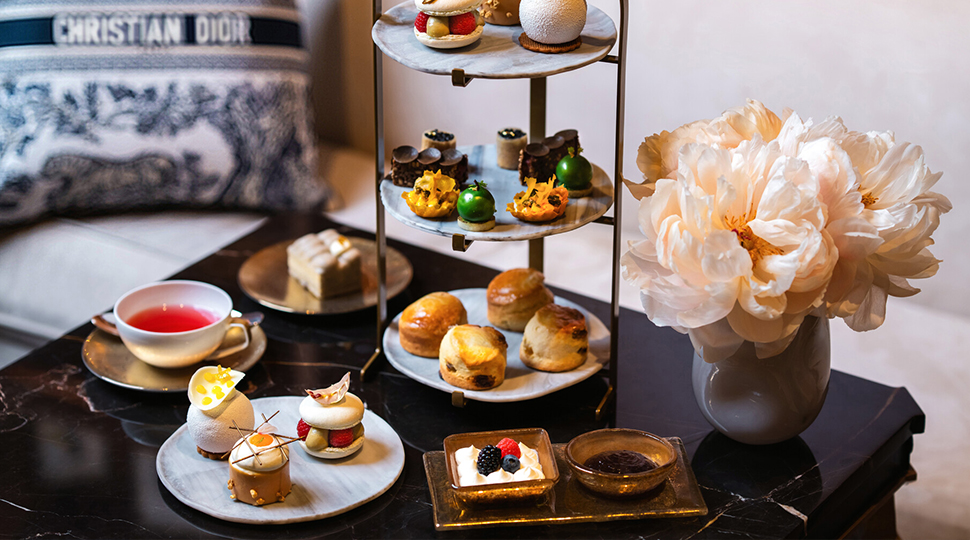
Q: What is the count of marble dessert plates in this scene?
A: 4